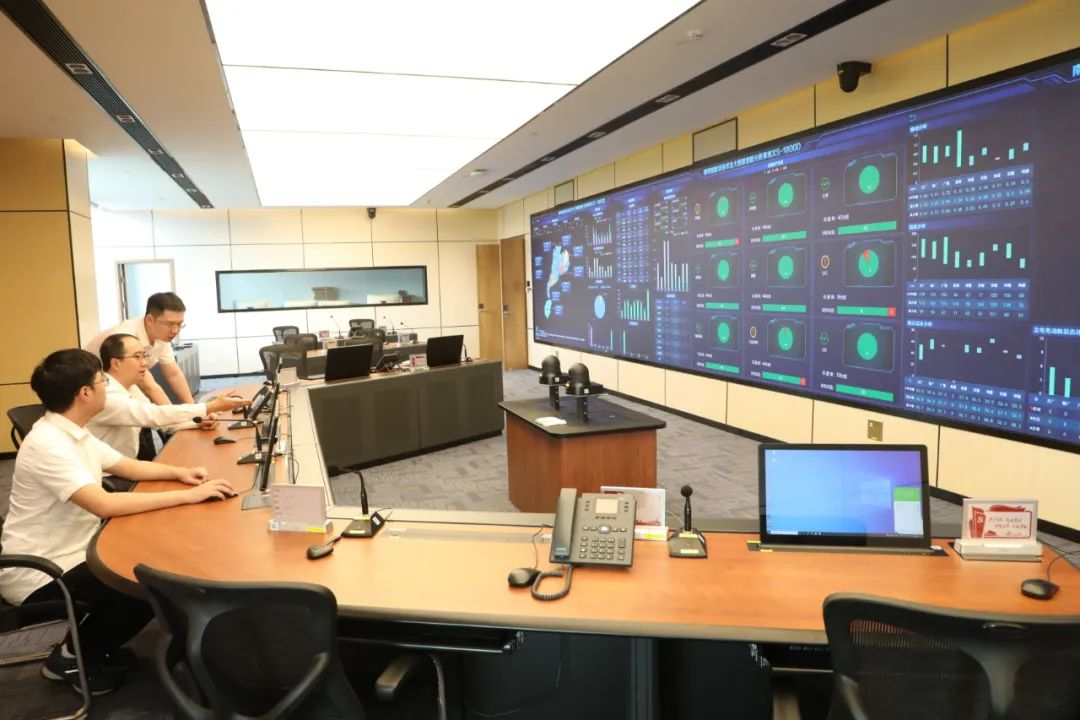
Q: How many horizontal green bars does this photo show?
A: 9